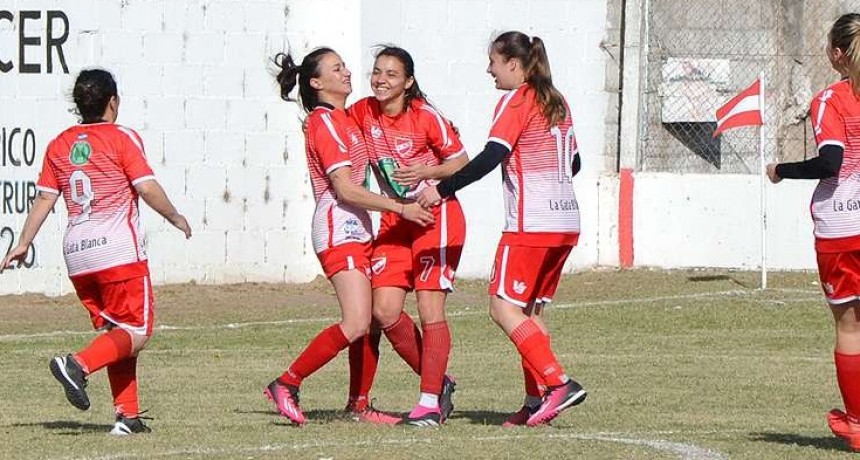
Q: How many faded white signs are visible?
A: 1